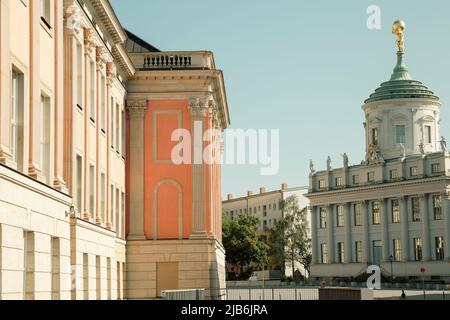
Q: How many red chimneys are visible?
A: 4